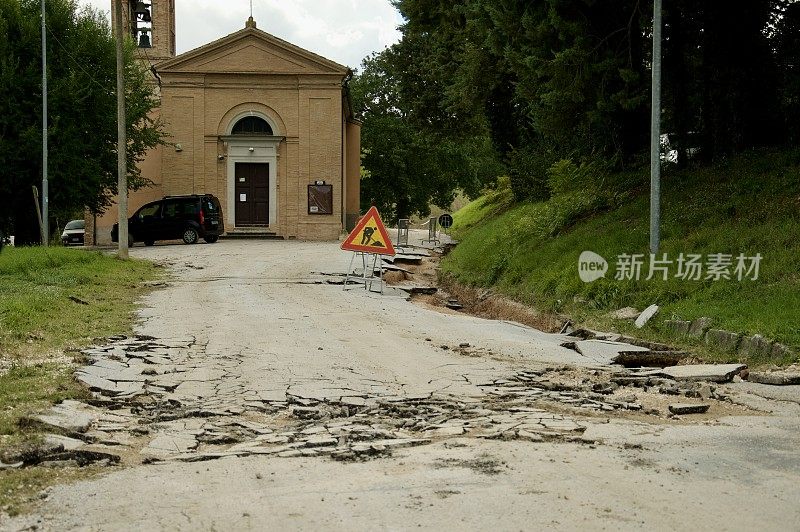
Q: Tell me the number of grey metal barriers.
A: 2